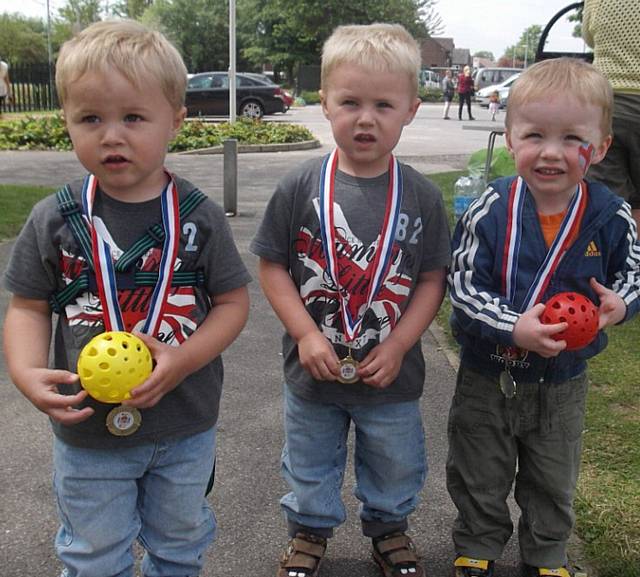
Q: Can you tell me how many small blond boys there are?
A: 3